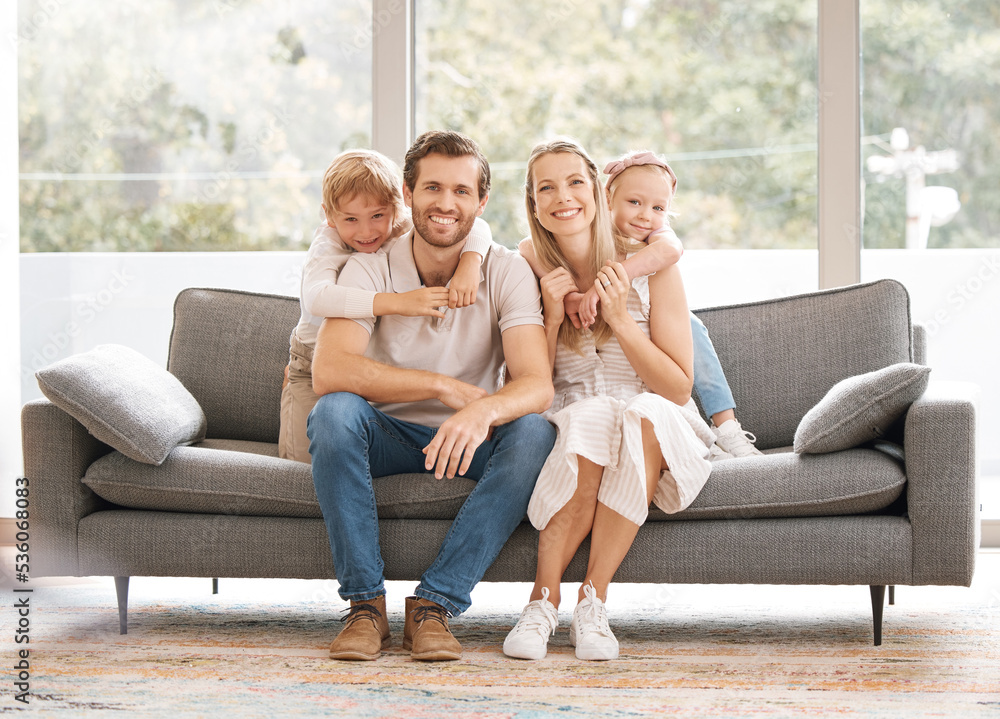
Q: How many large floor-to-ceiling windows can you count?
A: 3